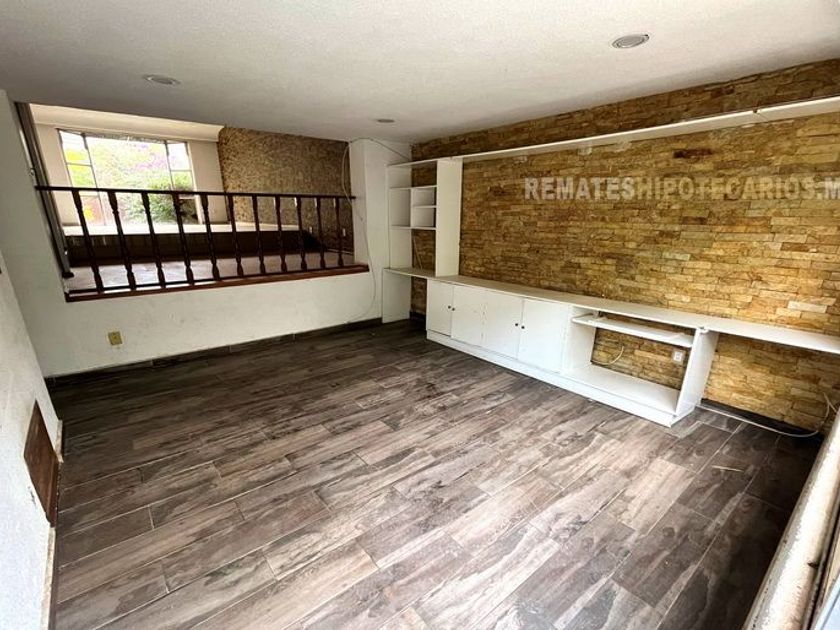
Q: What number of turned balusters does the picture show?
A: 11